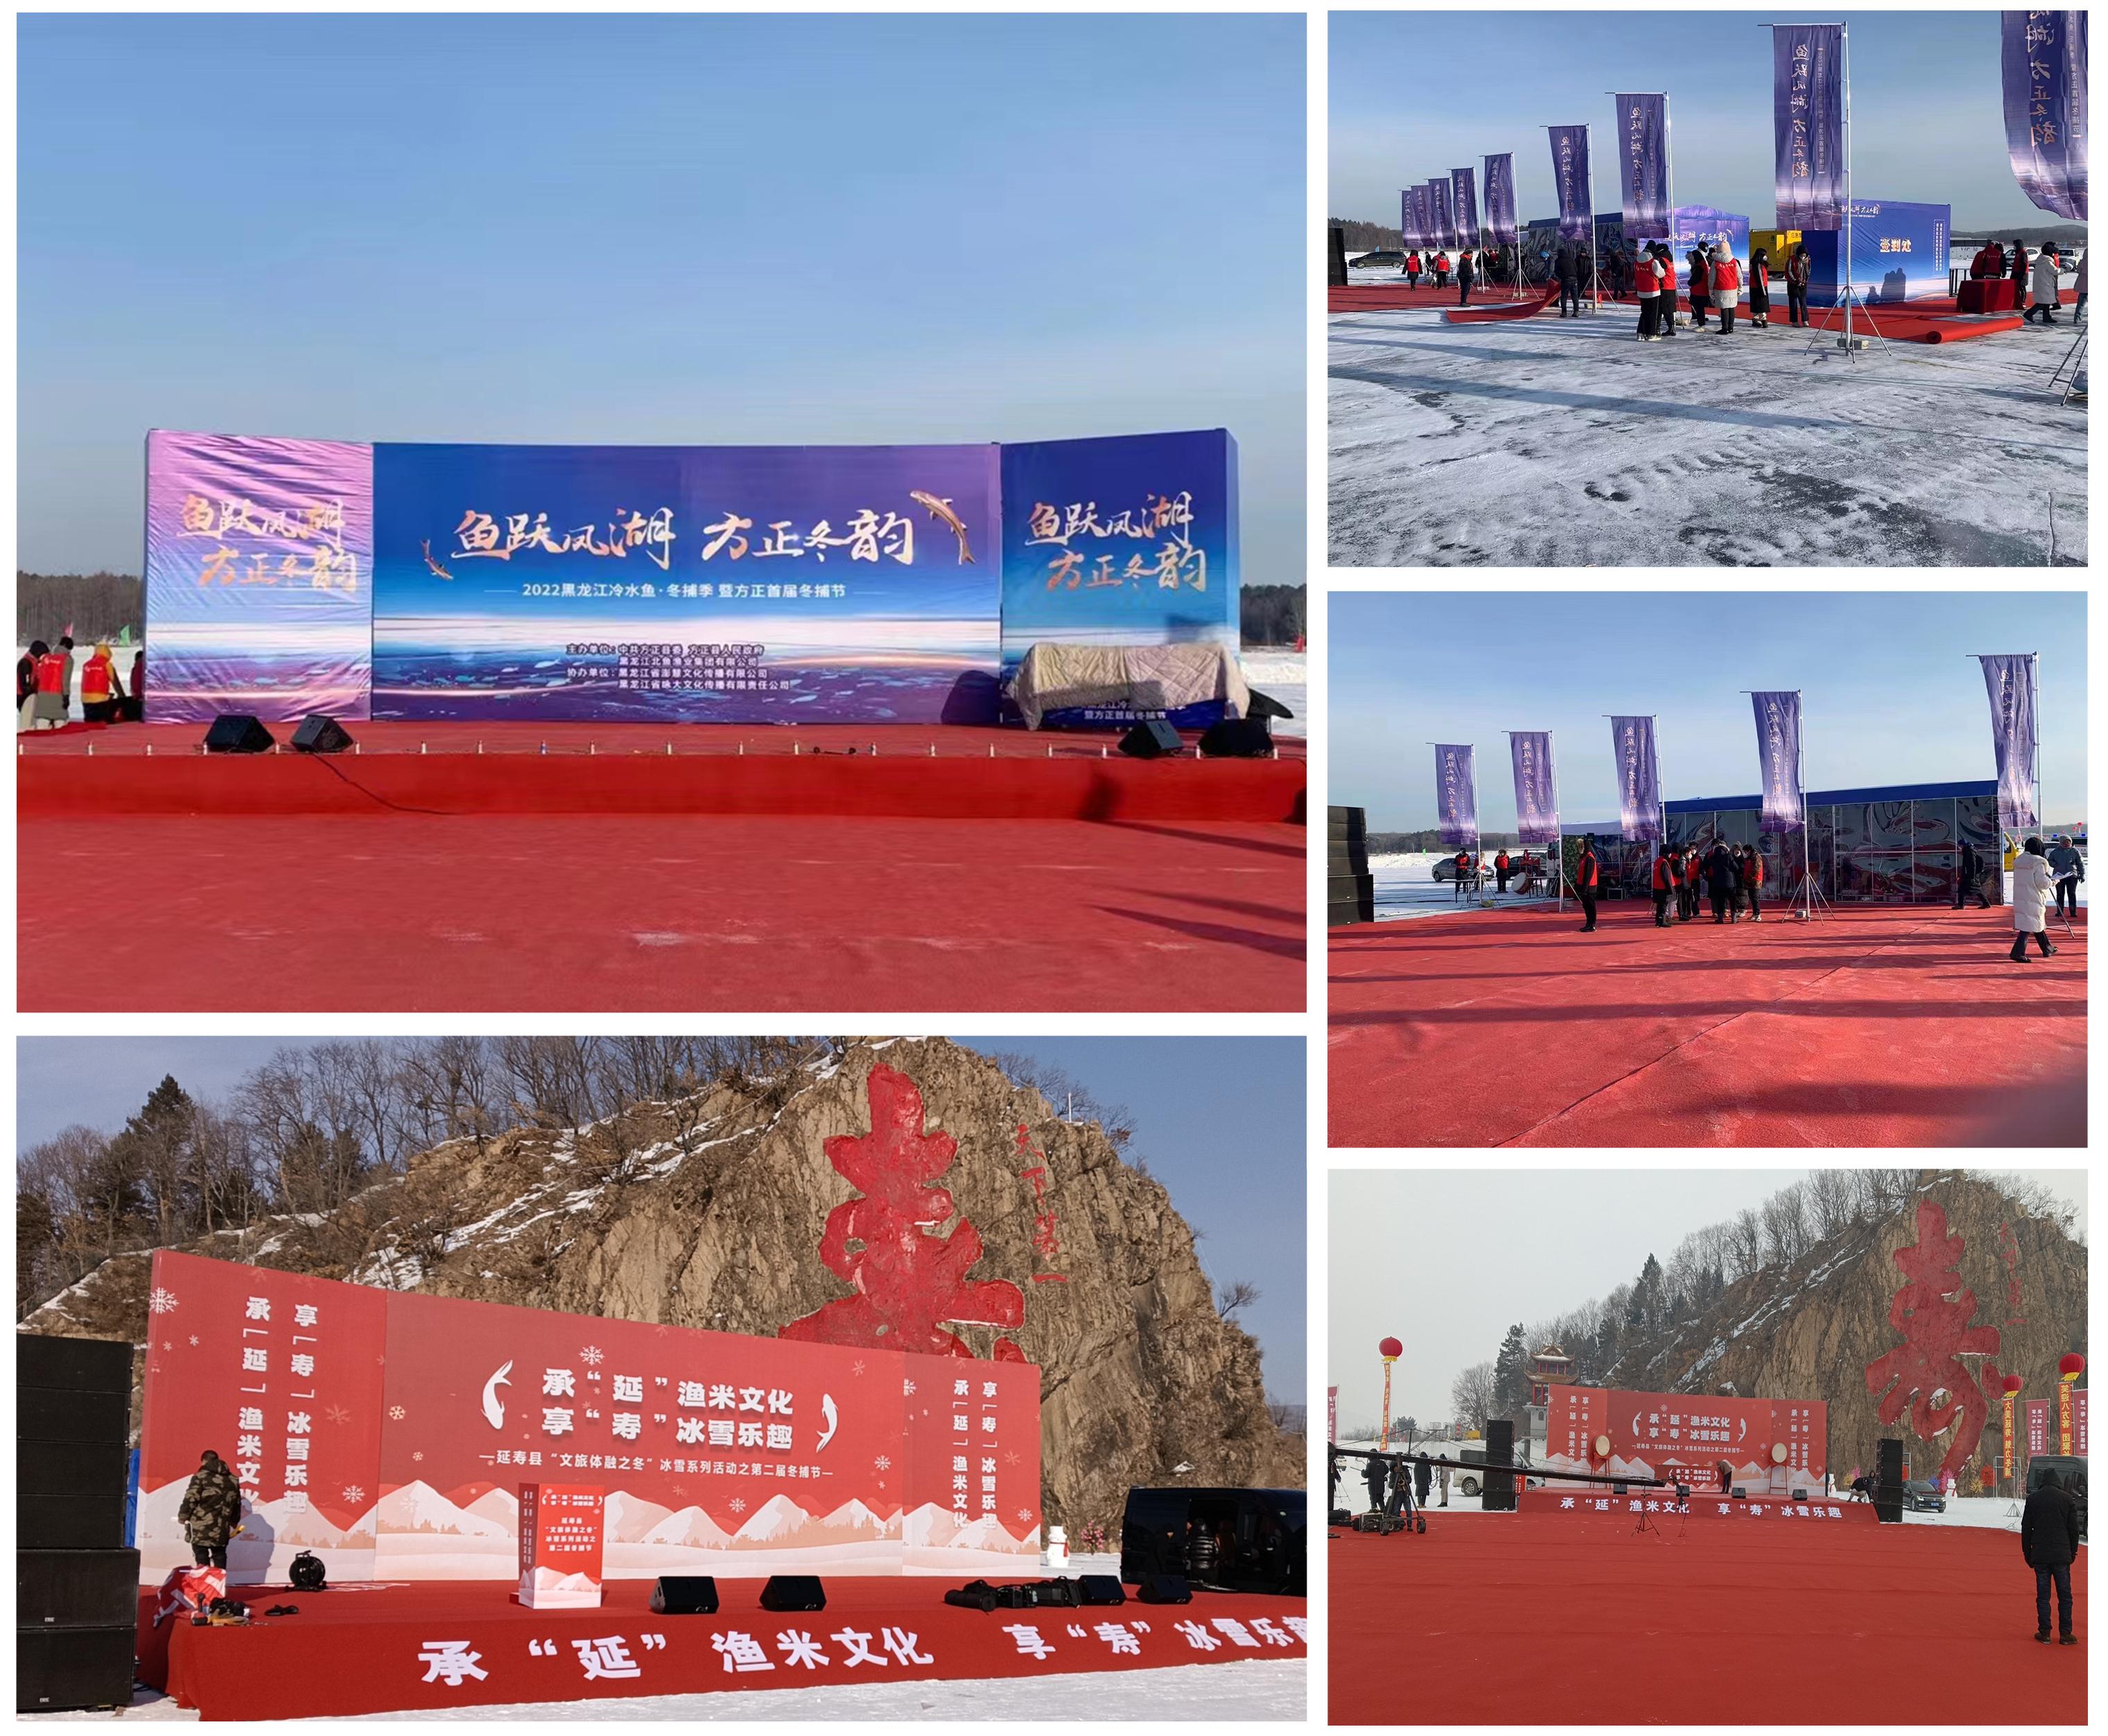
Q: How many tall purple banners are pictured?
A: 14